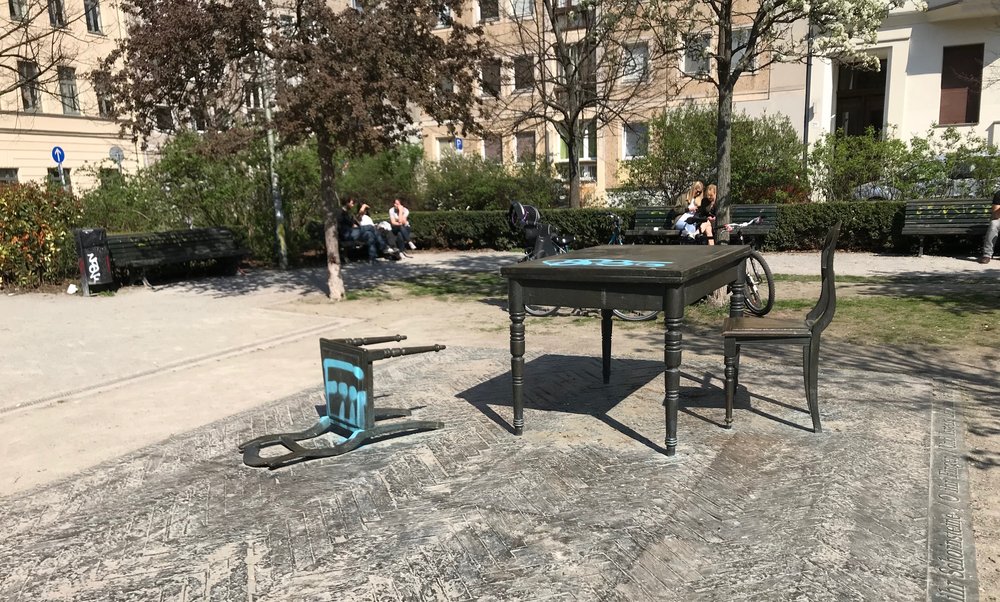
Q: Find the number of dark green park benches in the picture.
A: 4